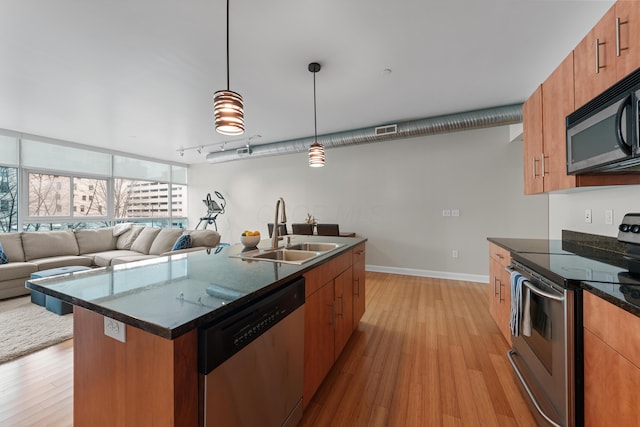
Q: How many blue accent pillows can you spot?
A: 2